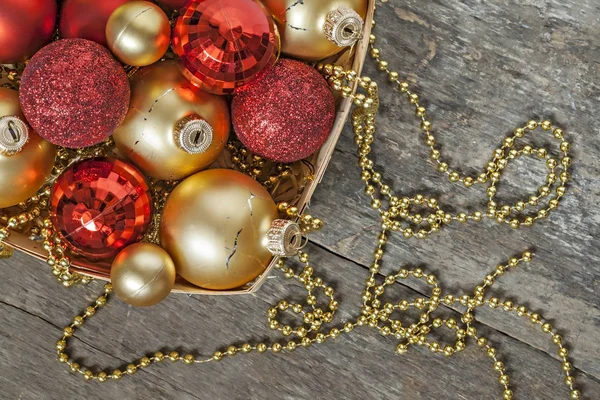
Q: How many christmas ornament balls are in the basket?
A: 13